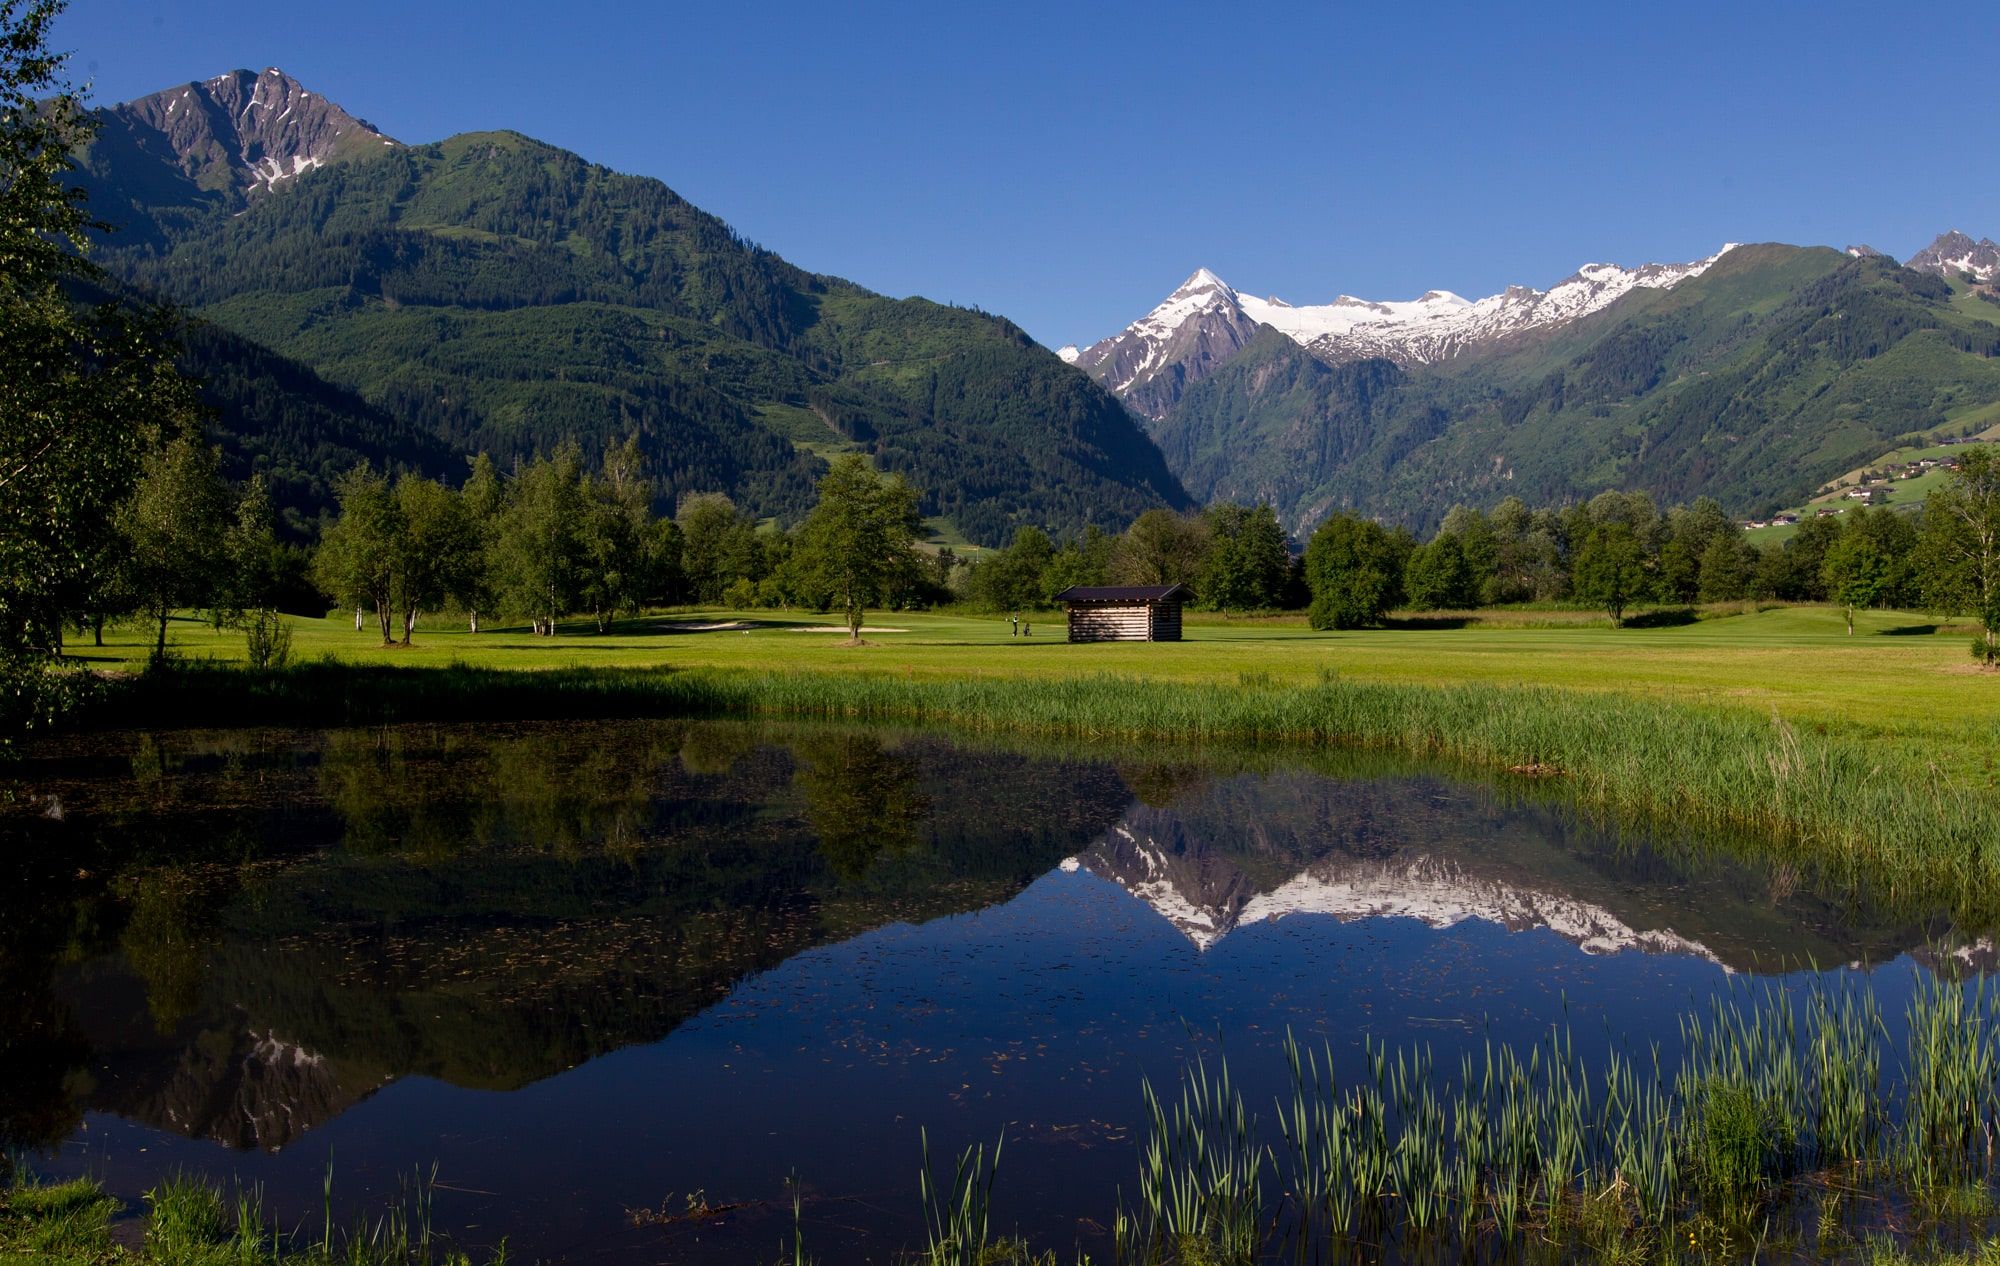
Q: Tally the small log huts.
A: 1